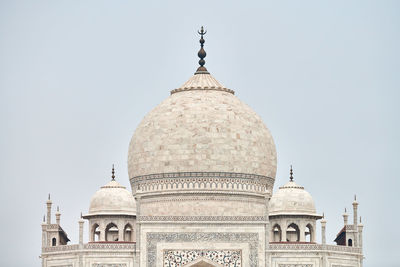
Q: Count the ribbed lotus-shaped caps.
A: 3